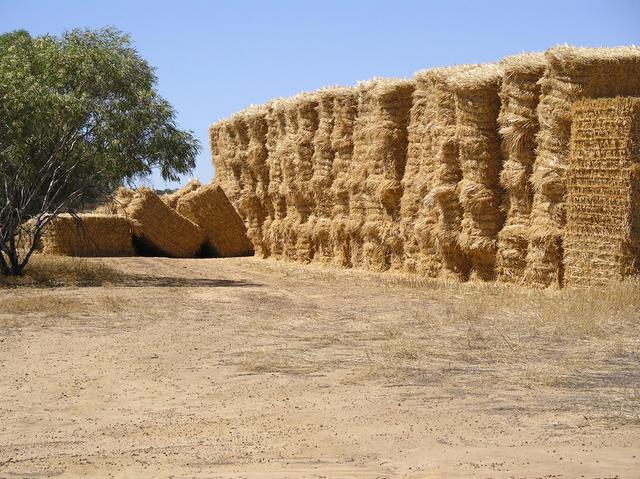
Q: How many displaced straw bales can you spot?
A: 3